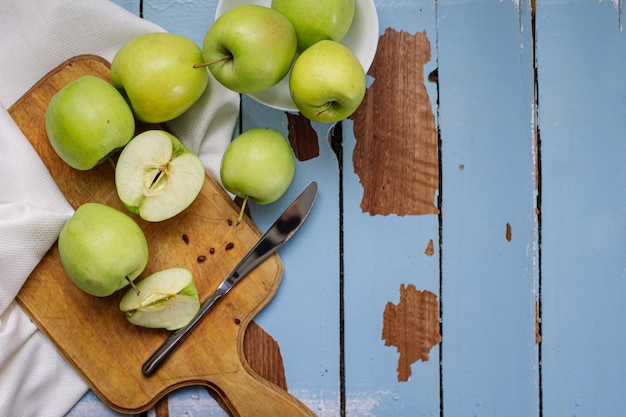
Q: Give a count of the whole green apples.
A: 7